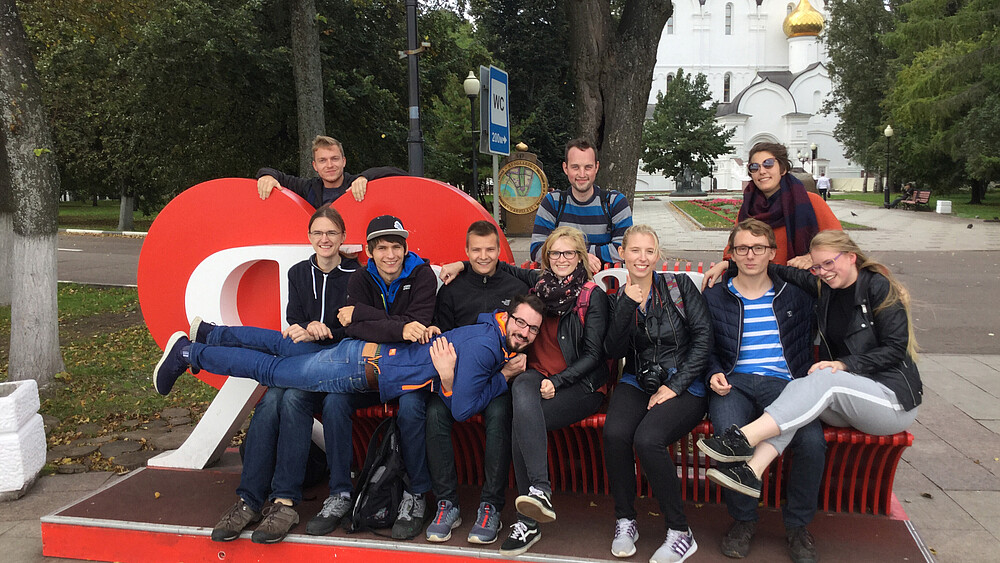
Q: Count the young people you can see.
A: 11